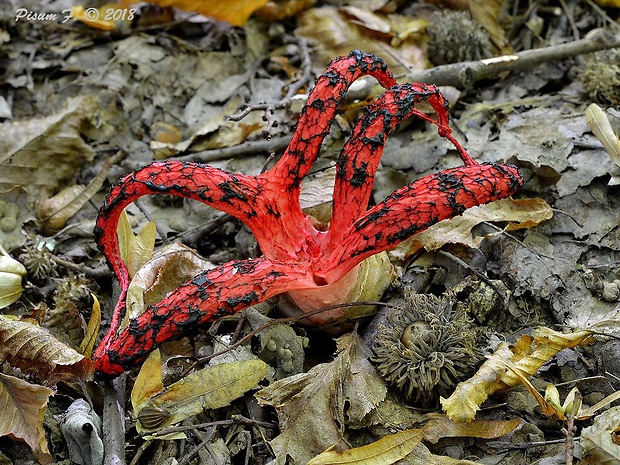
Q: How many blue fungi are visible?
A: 0